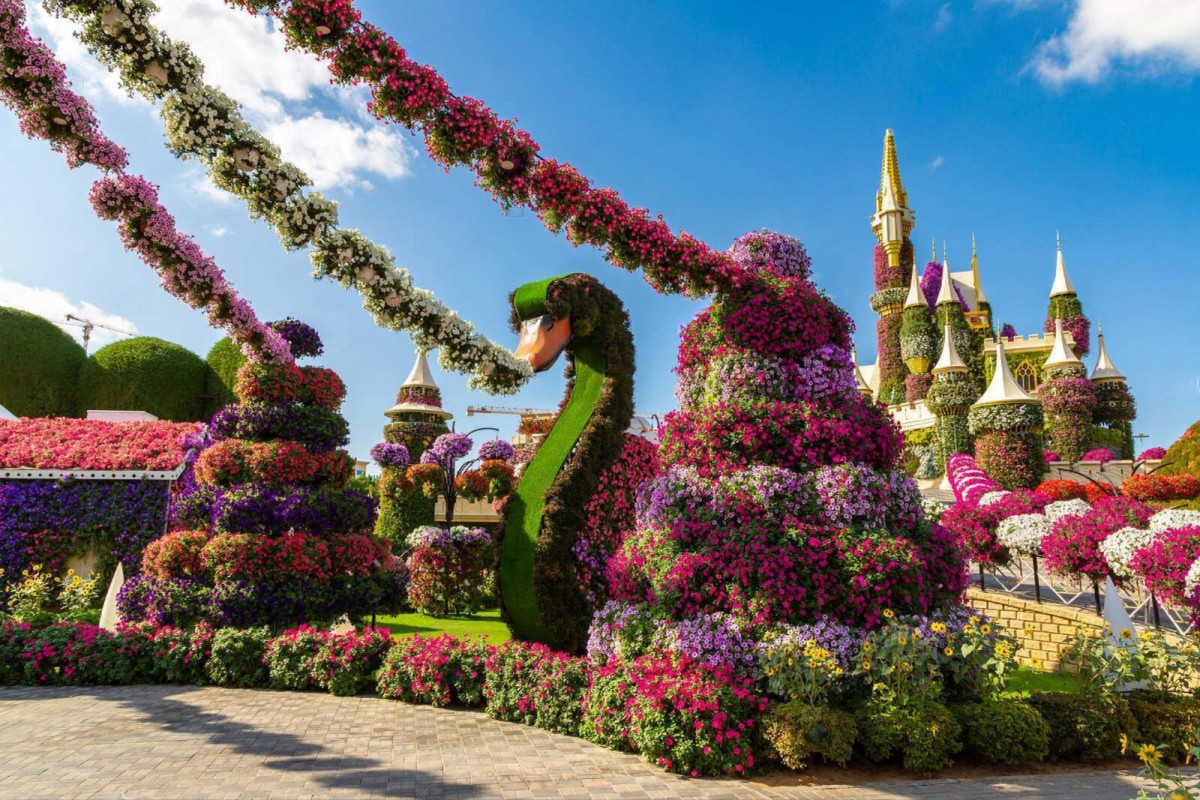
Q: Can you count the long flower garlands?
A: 3